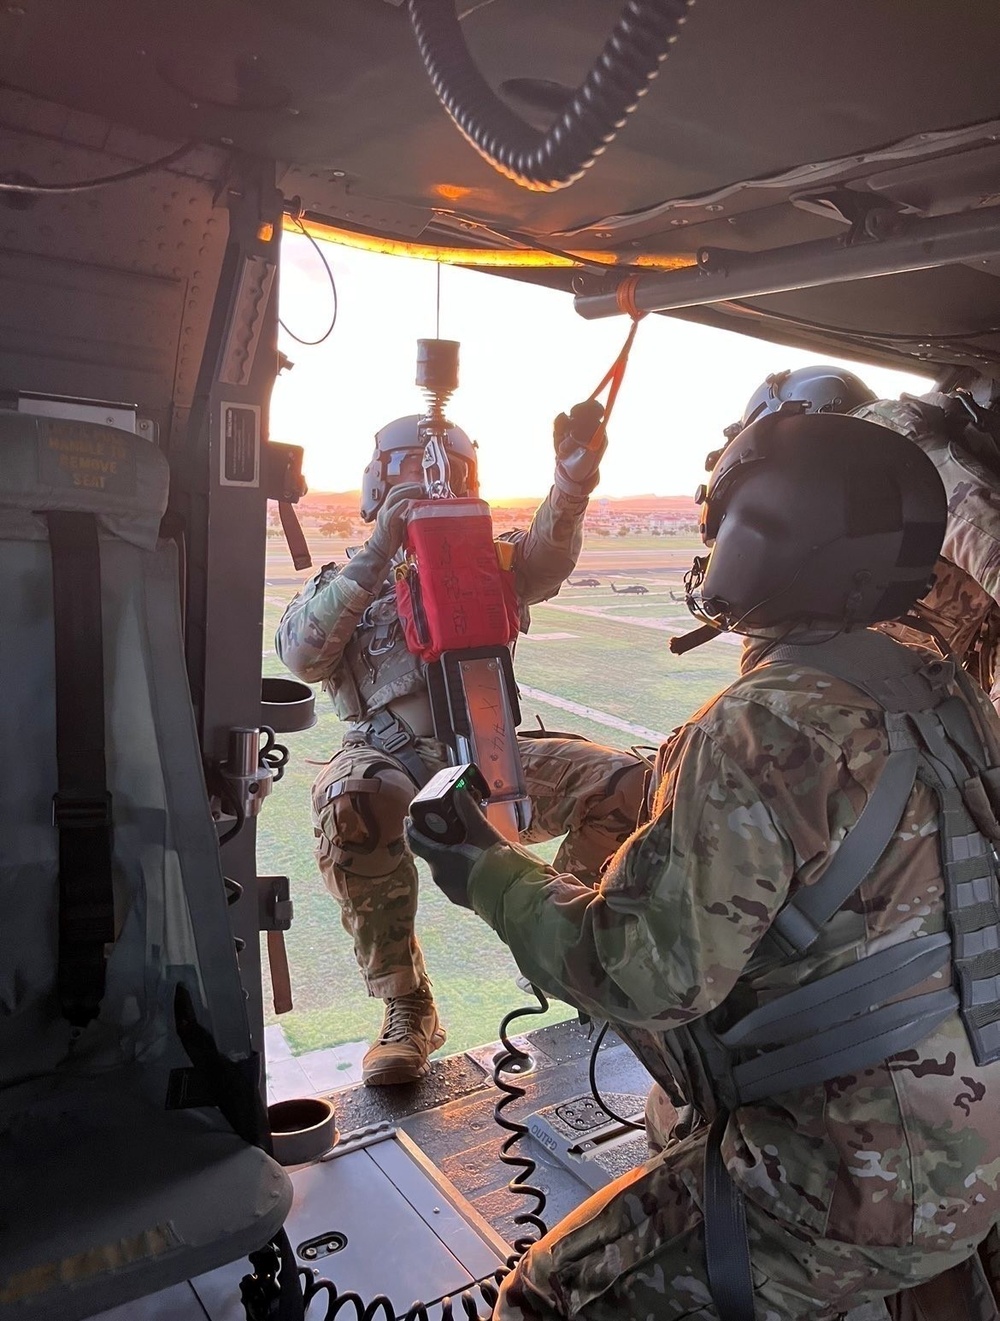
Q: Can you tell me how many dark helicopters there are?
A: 3